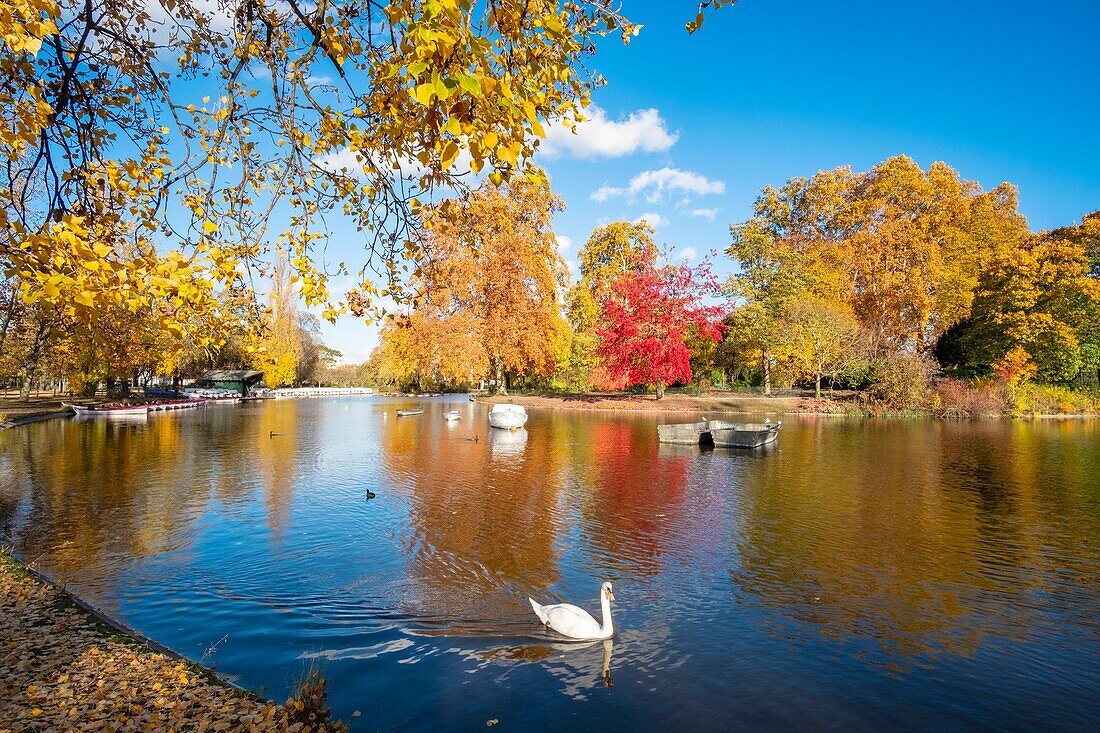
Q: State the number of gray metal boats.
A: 2